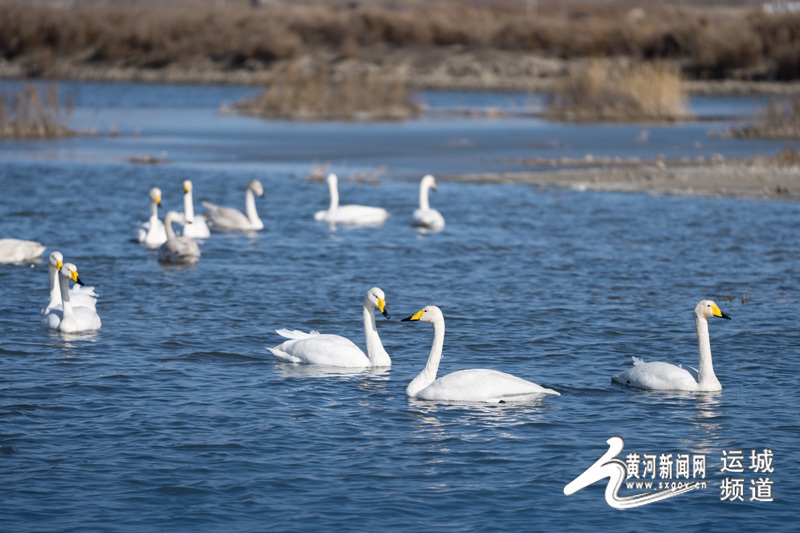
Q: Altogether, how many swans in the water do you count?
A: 12